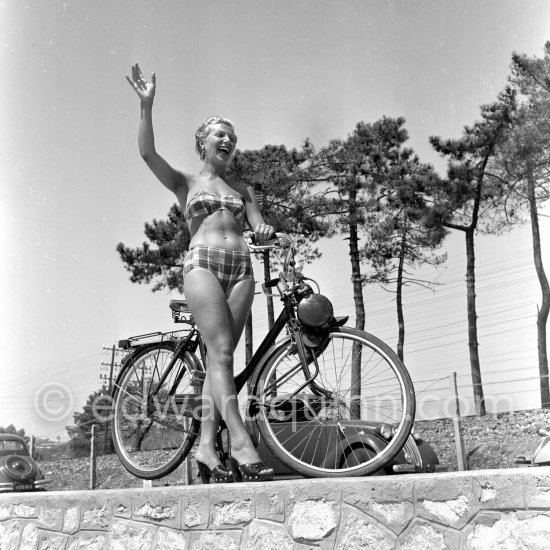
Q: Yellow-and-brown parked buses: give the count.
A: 0